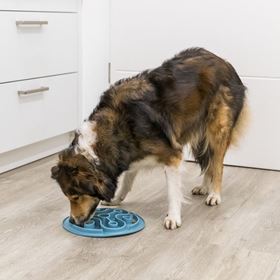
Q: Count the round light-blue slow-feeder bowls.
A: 1